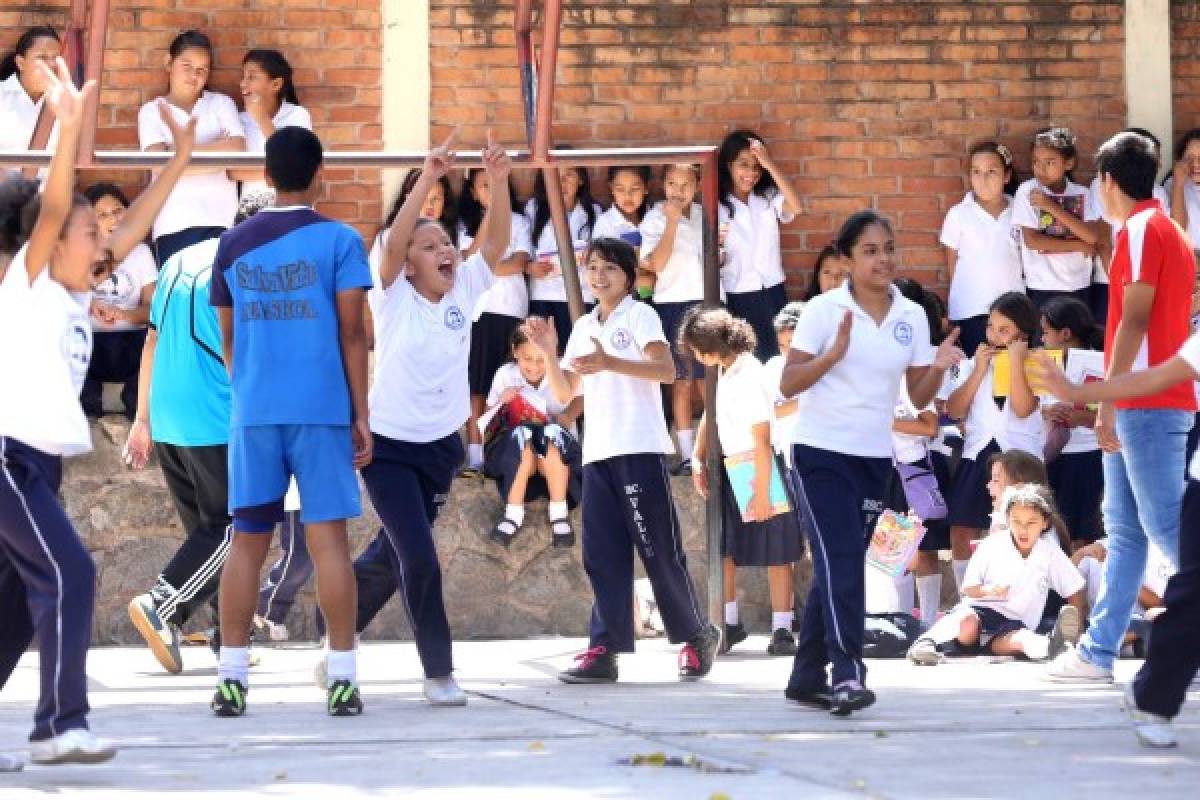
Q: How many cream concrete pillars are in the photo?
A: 2